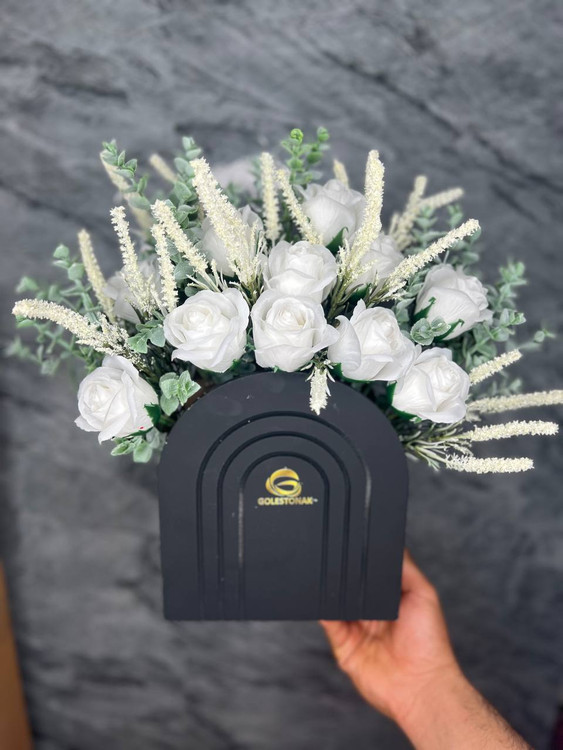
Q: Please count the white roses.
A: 11